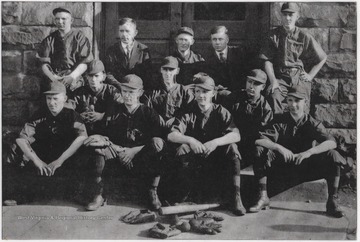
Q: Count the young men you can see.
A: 12